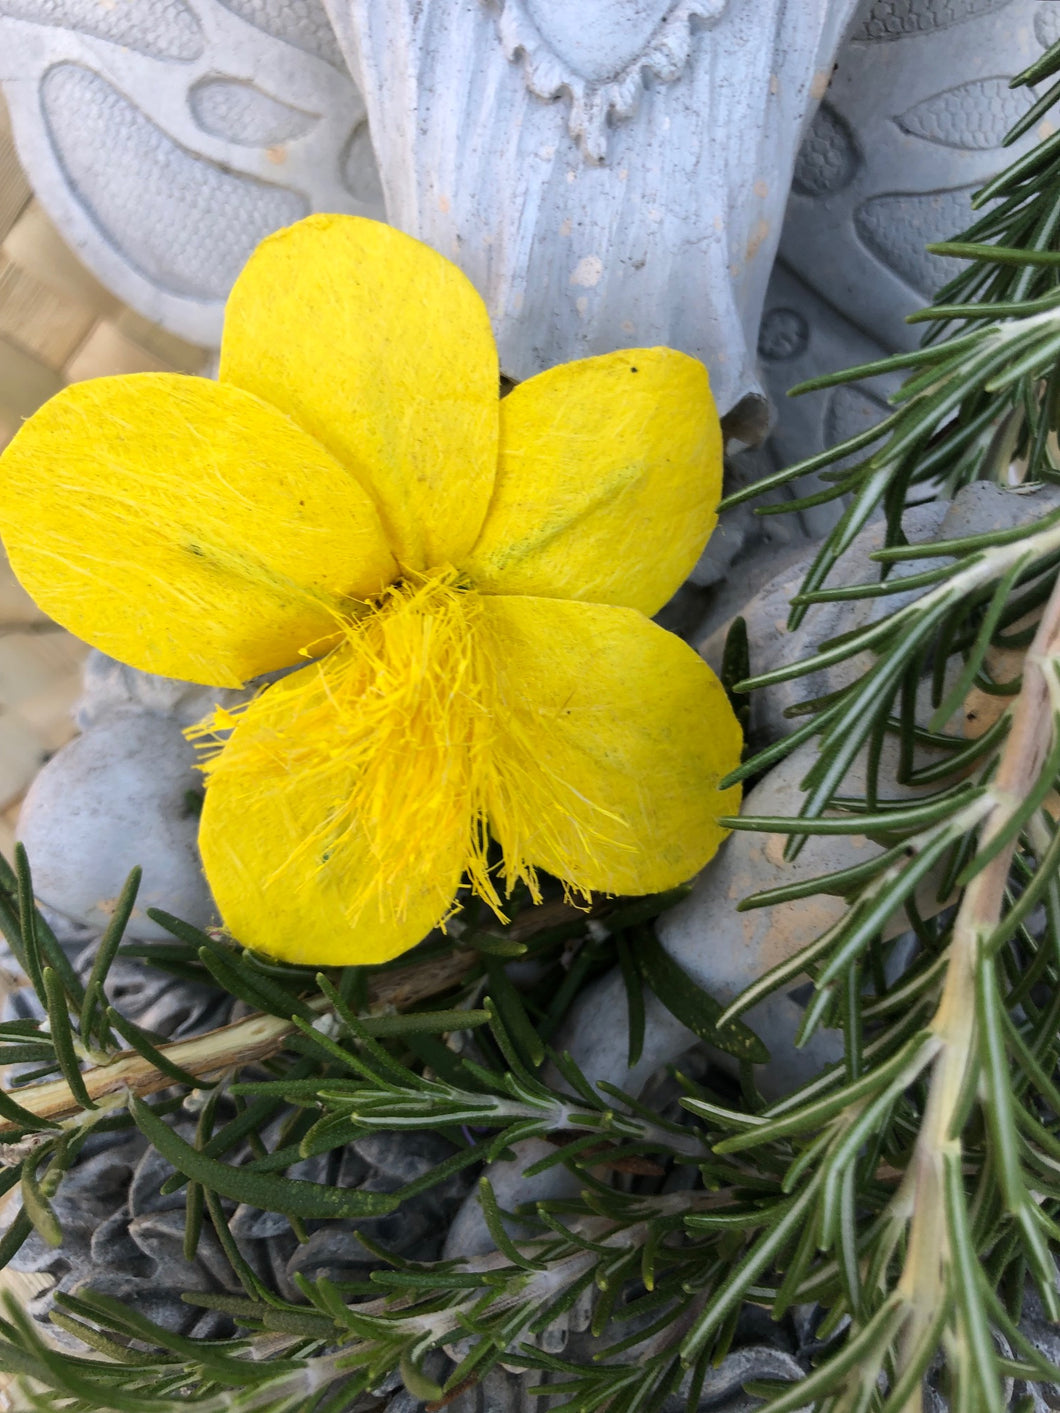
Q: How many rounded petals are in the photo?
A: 5